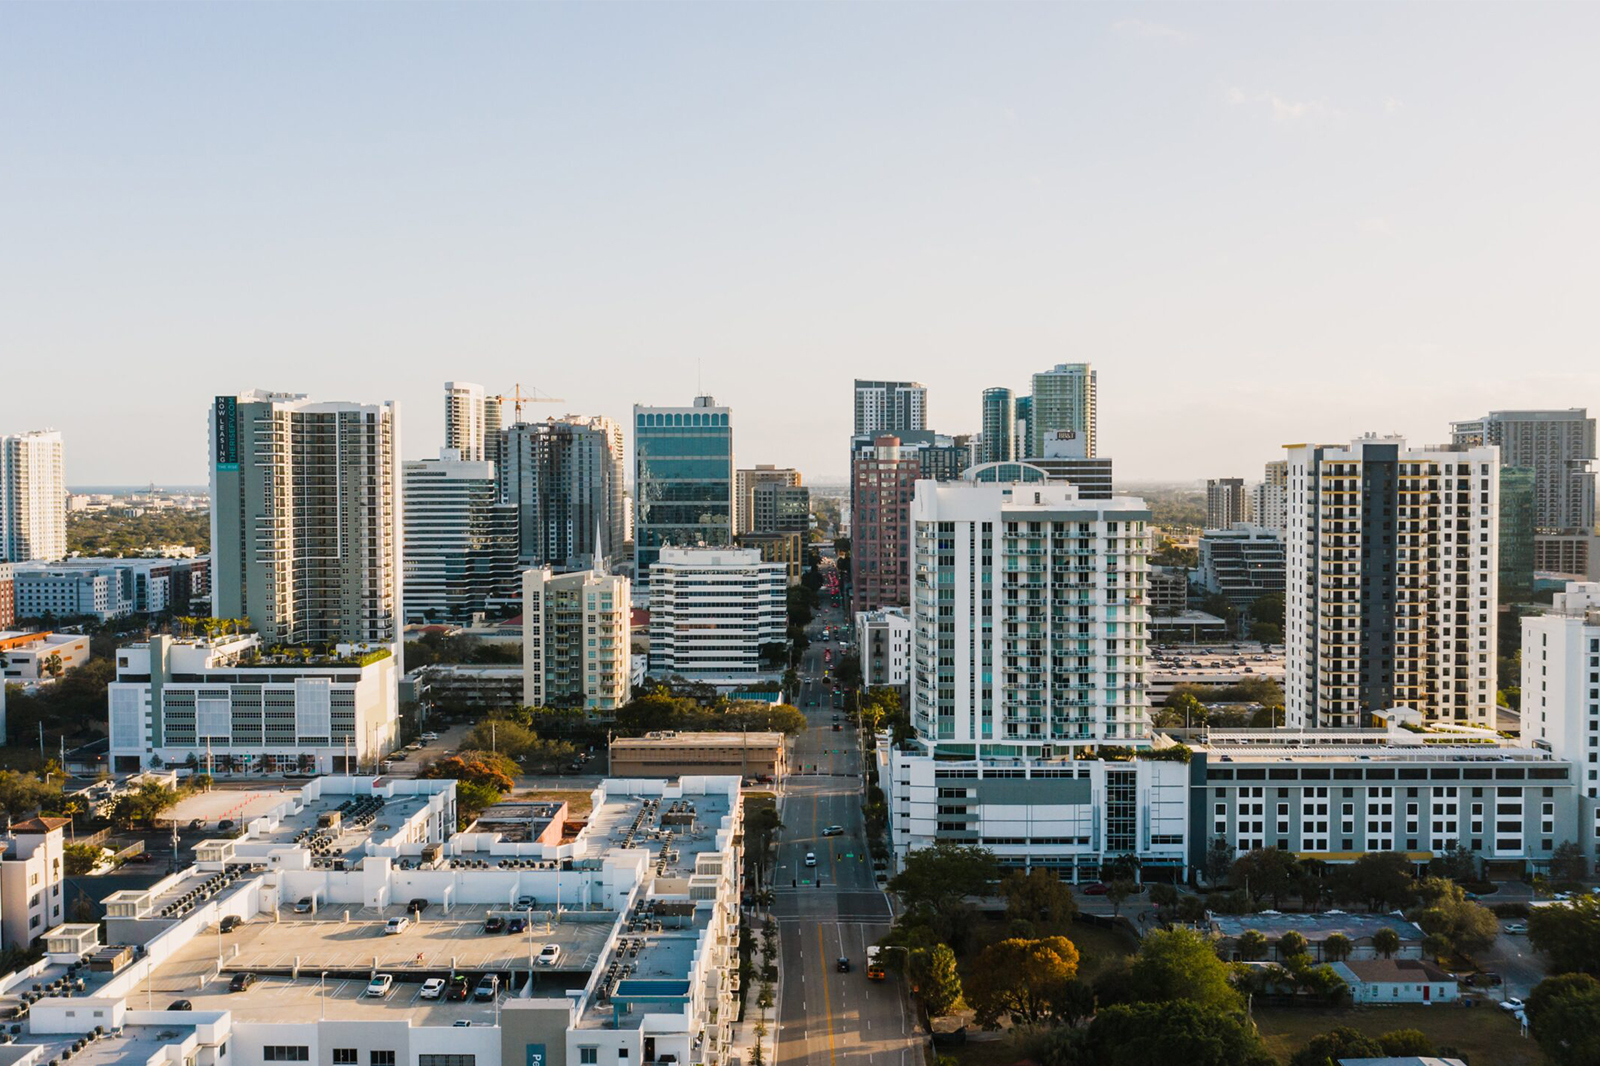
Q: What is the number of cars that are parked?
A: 15